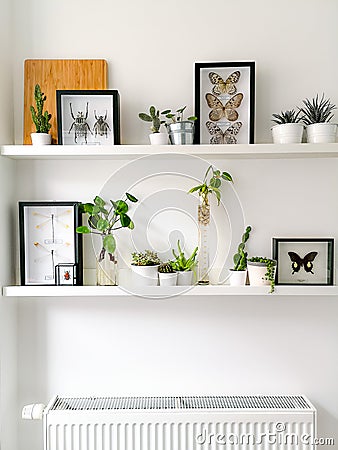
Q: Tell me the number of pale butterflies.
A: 3